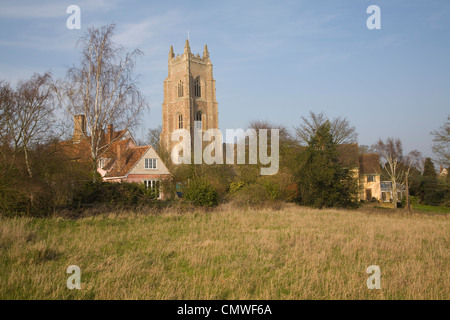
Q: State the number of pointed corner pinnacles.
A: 3